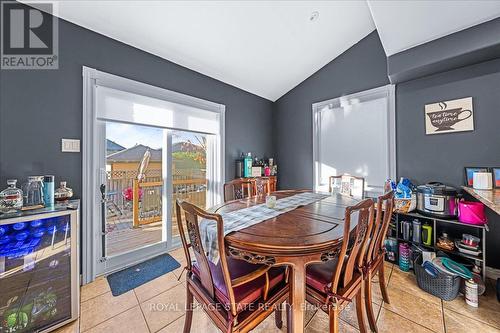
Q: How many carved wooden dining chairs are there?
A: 6